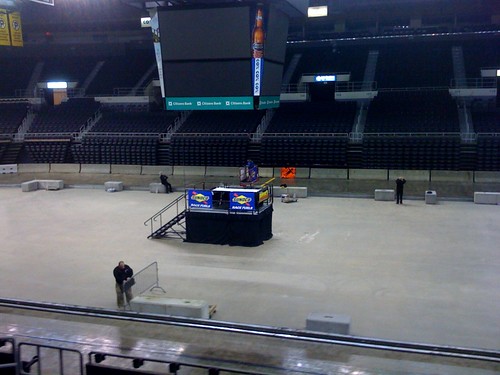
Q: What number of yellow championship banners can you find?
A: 2